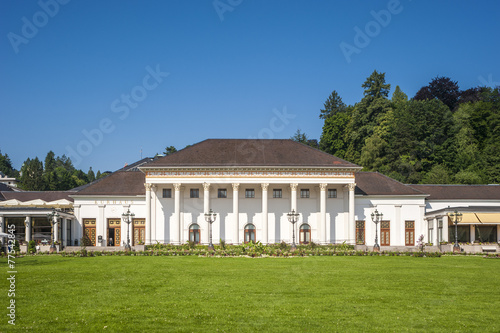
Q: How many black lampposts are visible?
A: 6